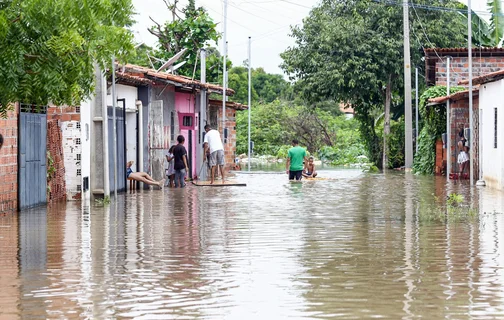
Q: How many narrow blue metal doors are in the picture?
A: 2